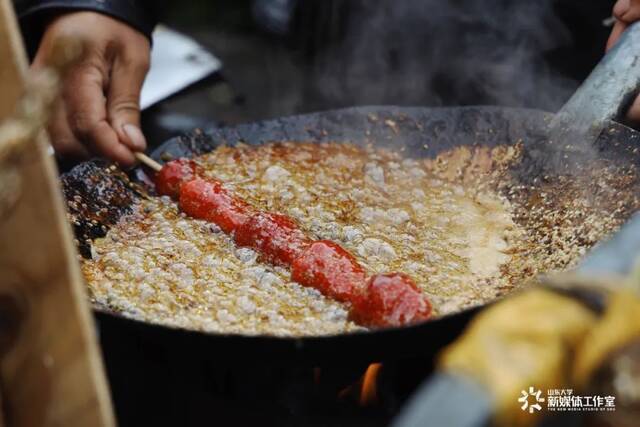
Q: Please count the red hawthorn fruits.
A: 5